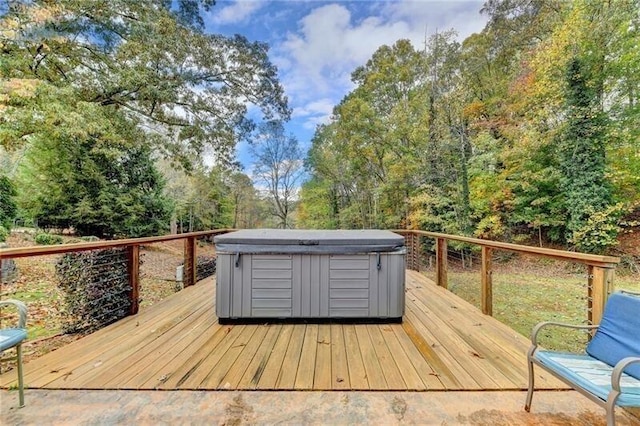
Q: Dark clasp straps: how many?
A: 2